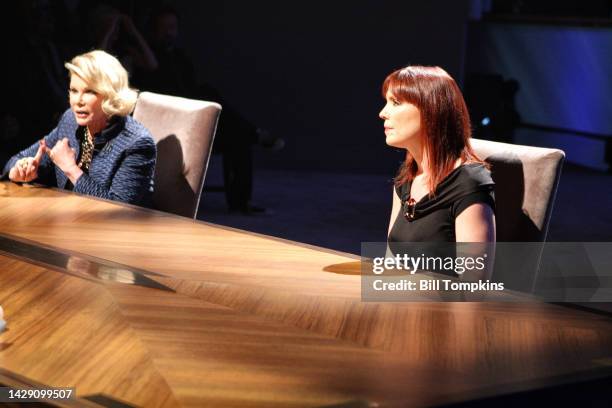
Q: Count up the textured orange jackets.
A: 0